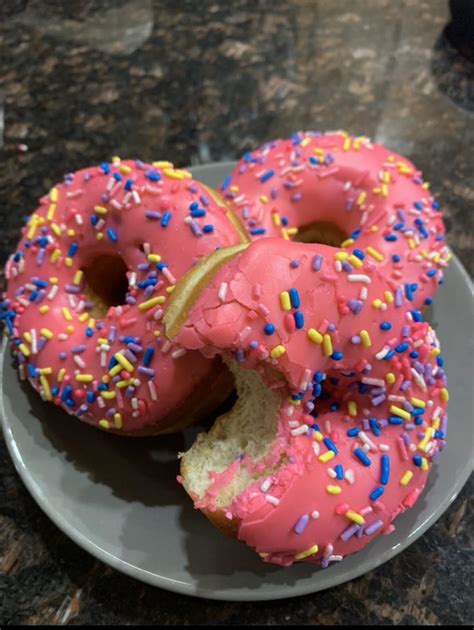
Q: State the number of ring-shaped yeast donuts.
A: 3